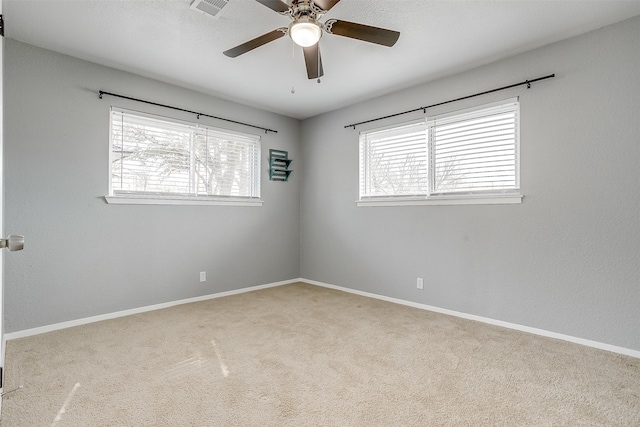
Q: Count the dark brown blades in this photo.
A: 5